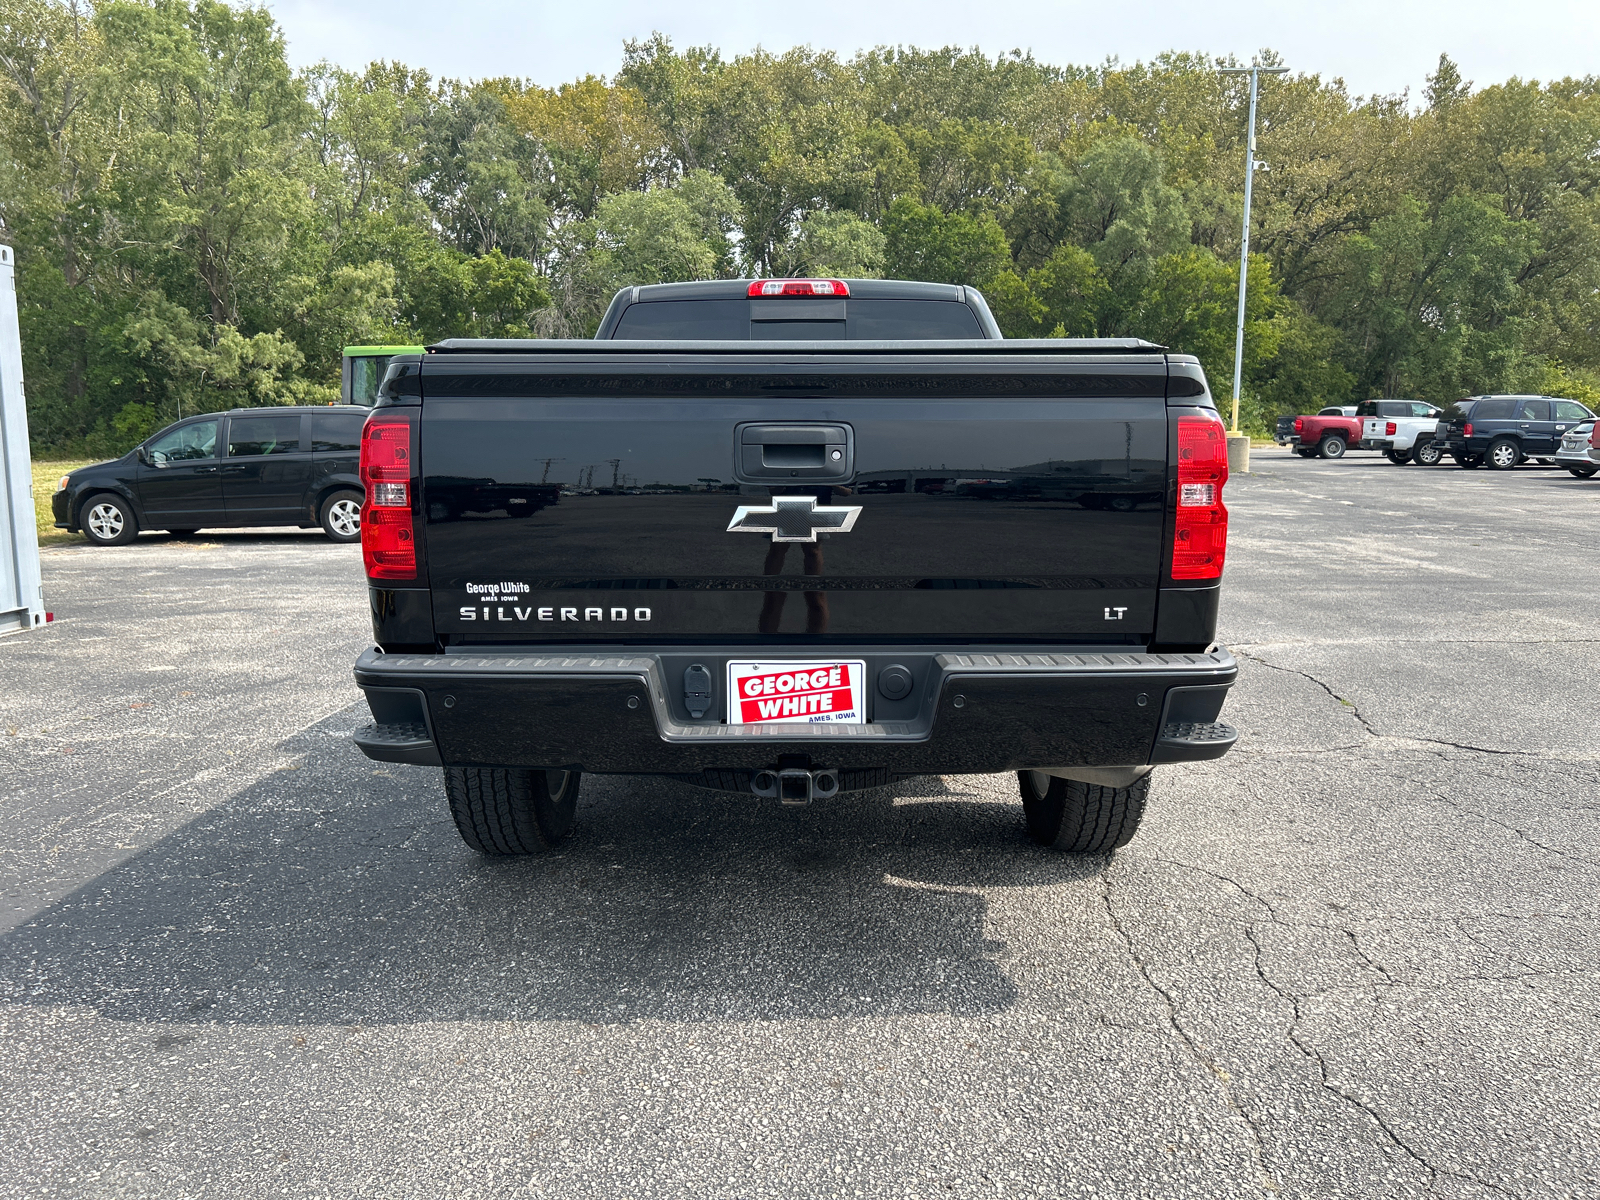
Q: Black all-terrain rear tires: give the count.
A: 2